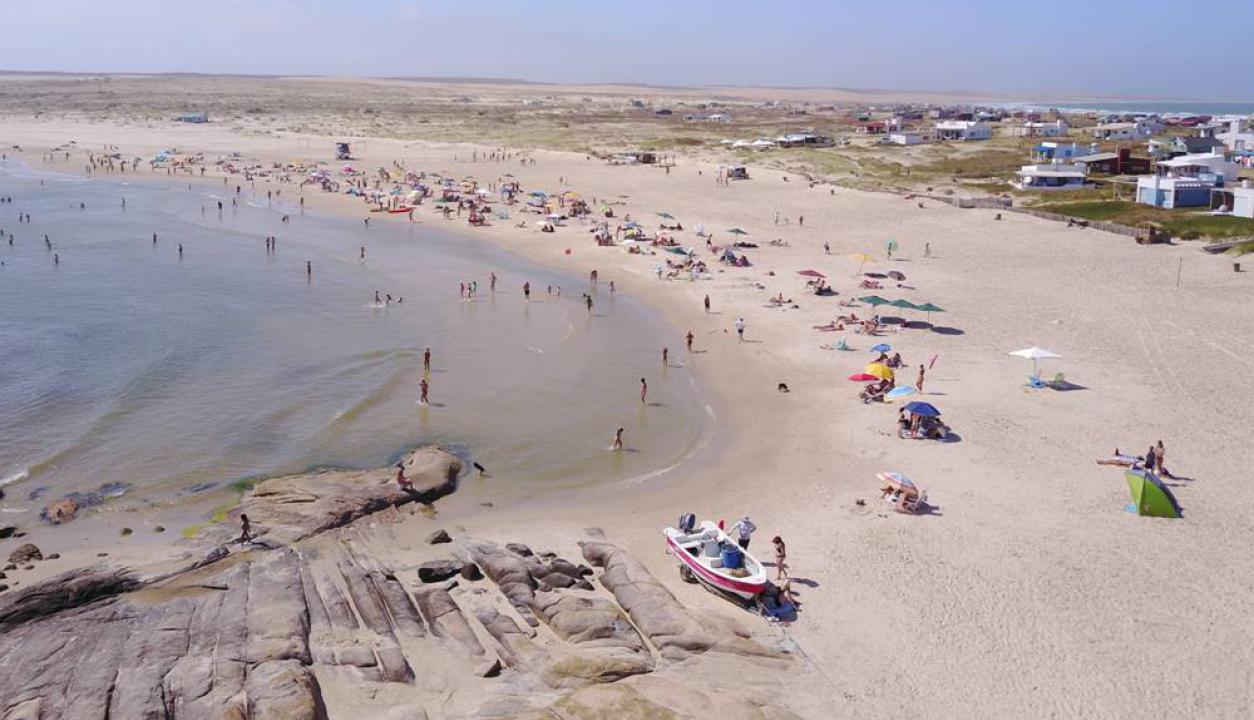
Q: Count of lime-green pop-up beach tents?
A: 1